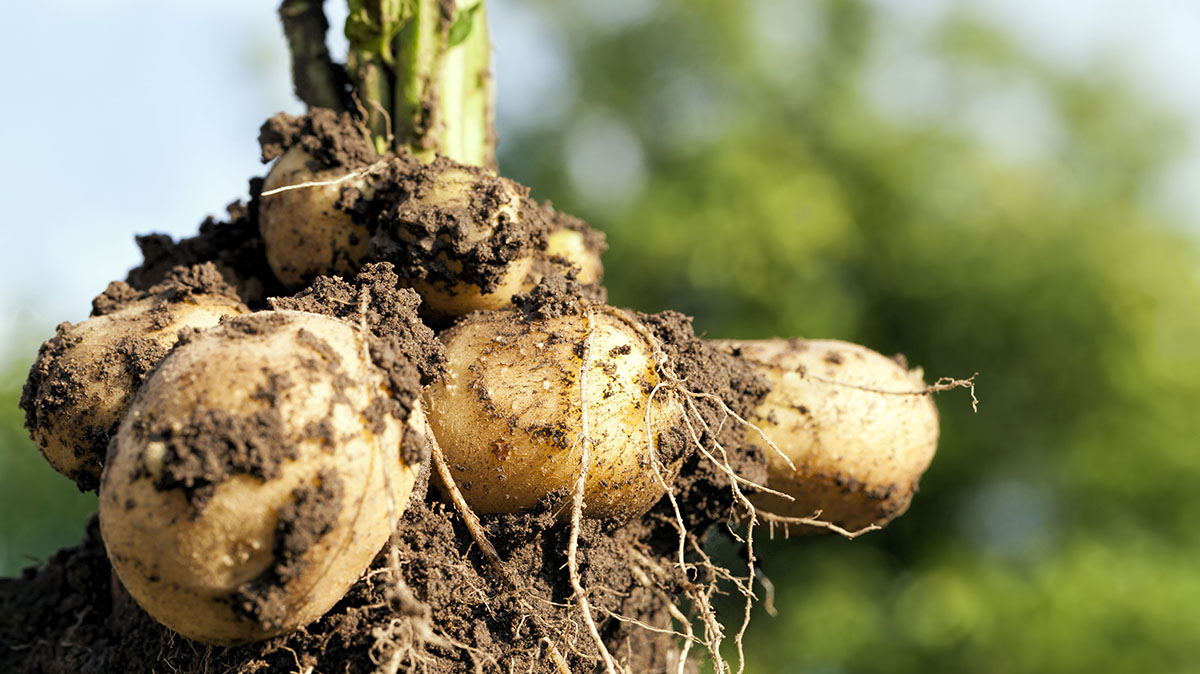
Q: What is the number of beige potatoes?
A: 7